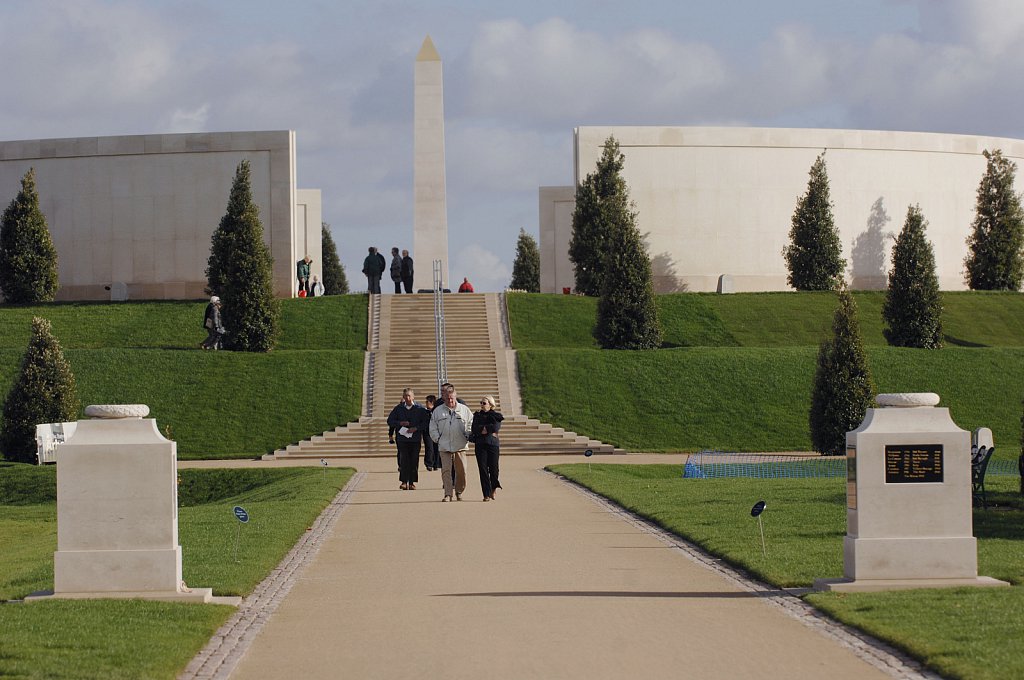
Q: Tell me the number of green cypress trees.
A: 11